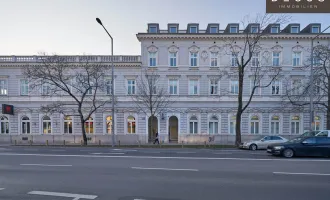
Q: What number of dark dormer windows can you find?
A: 9